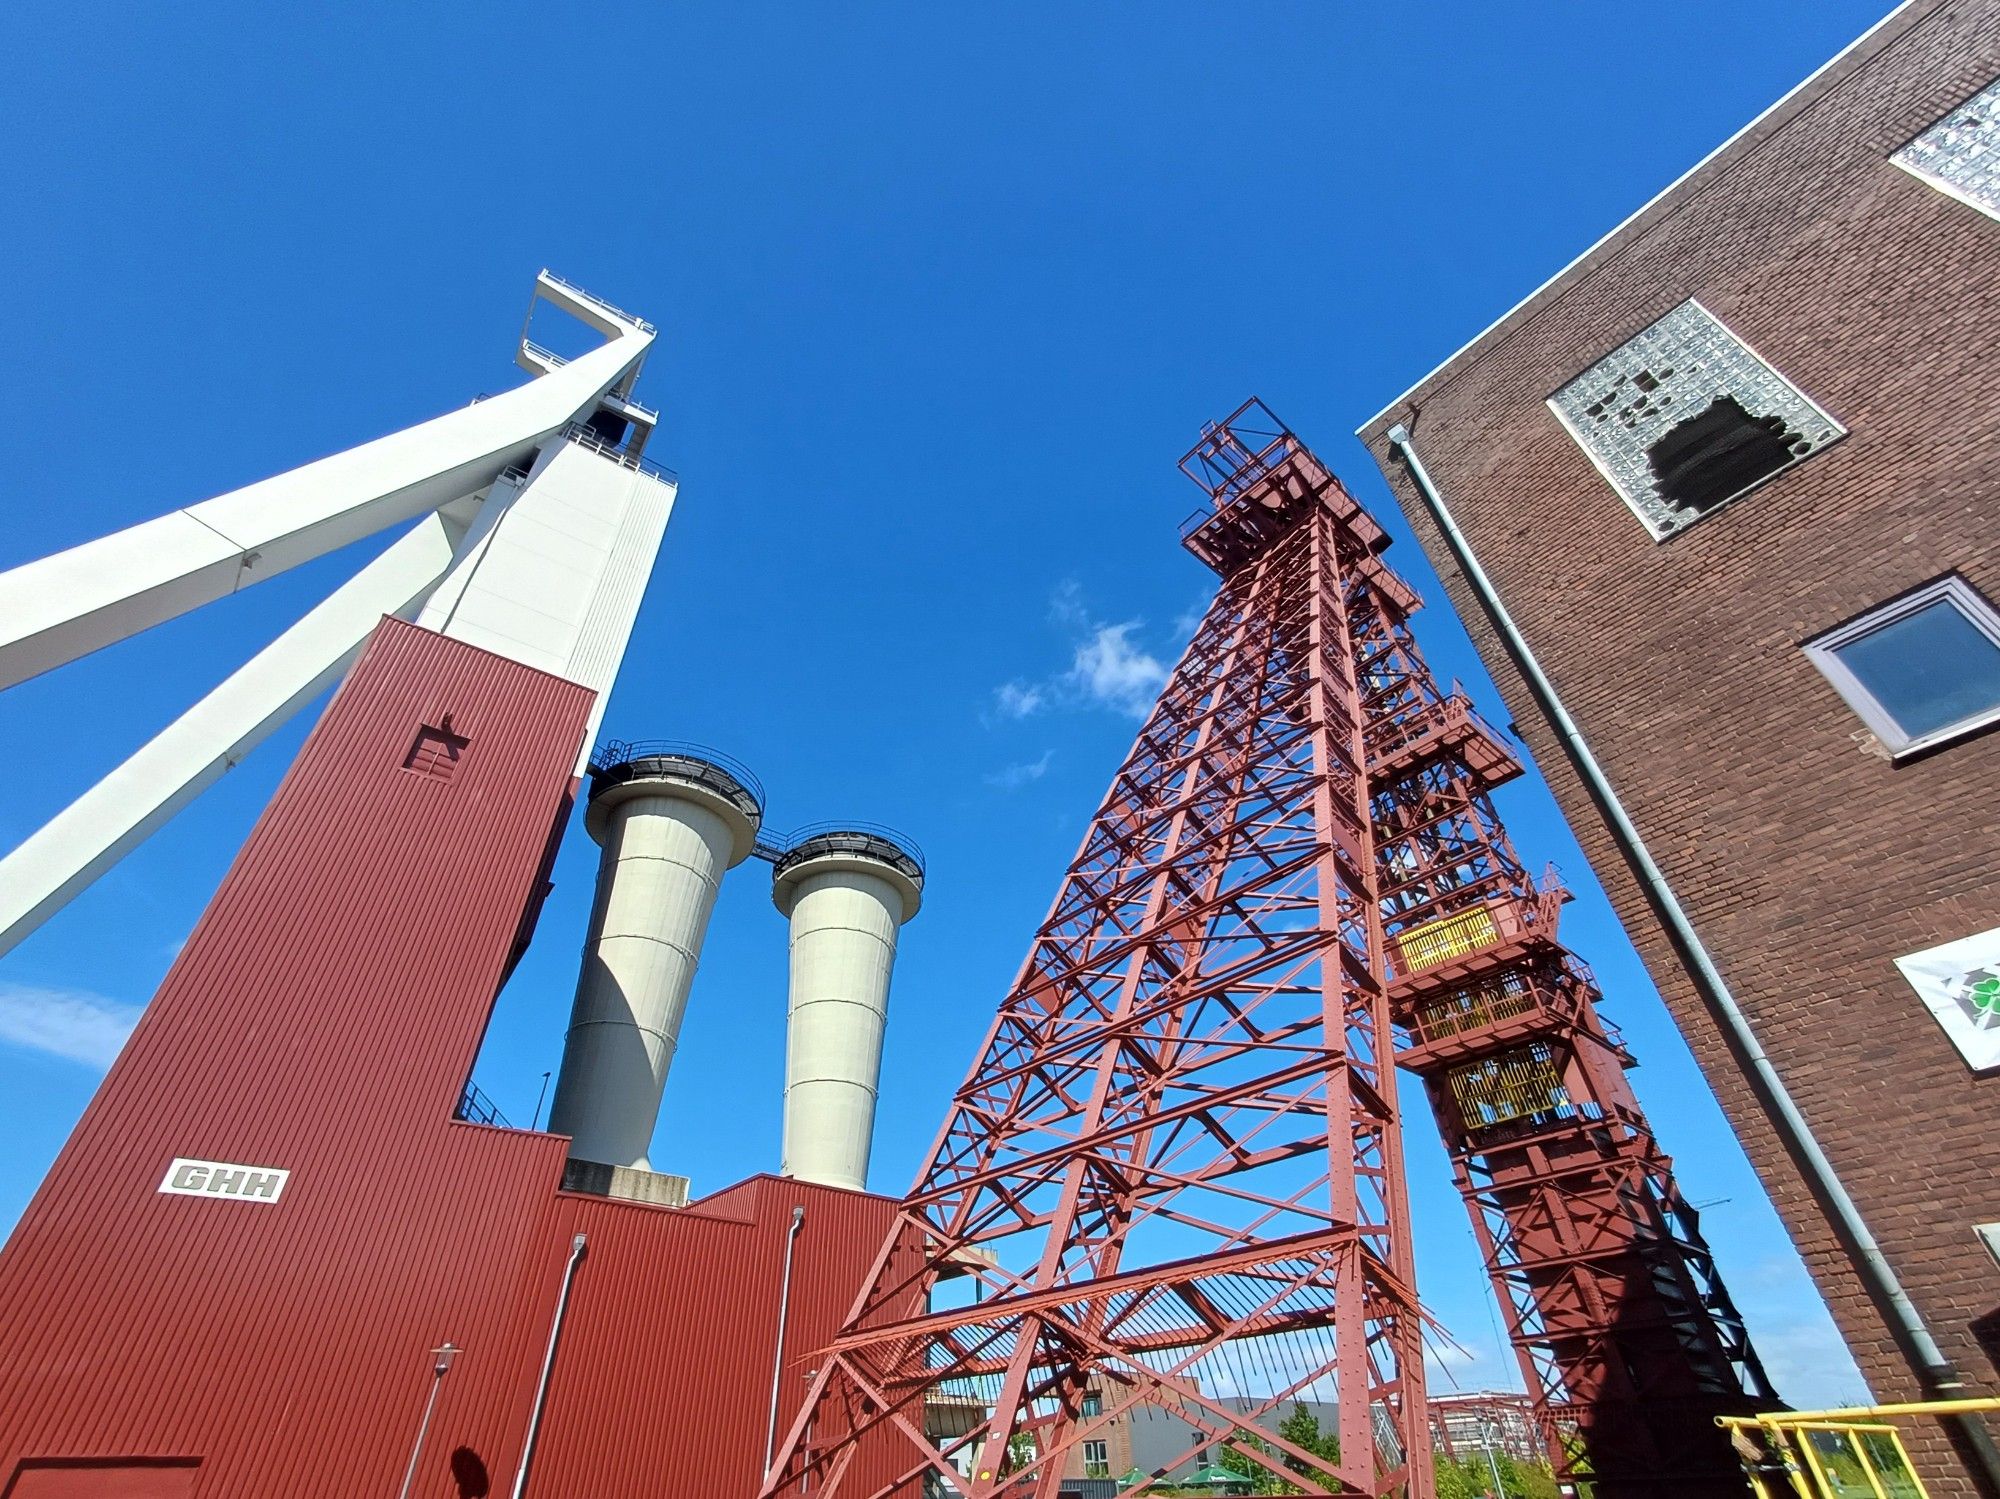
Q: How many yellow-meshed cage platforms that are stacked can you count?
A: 3